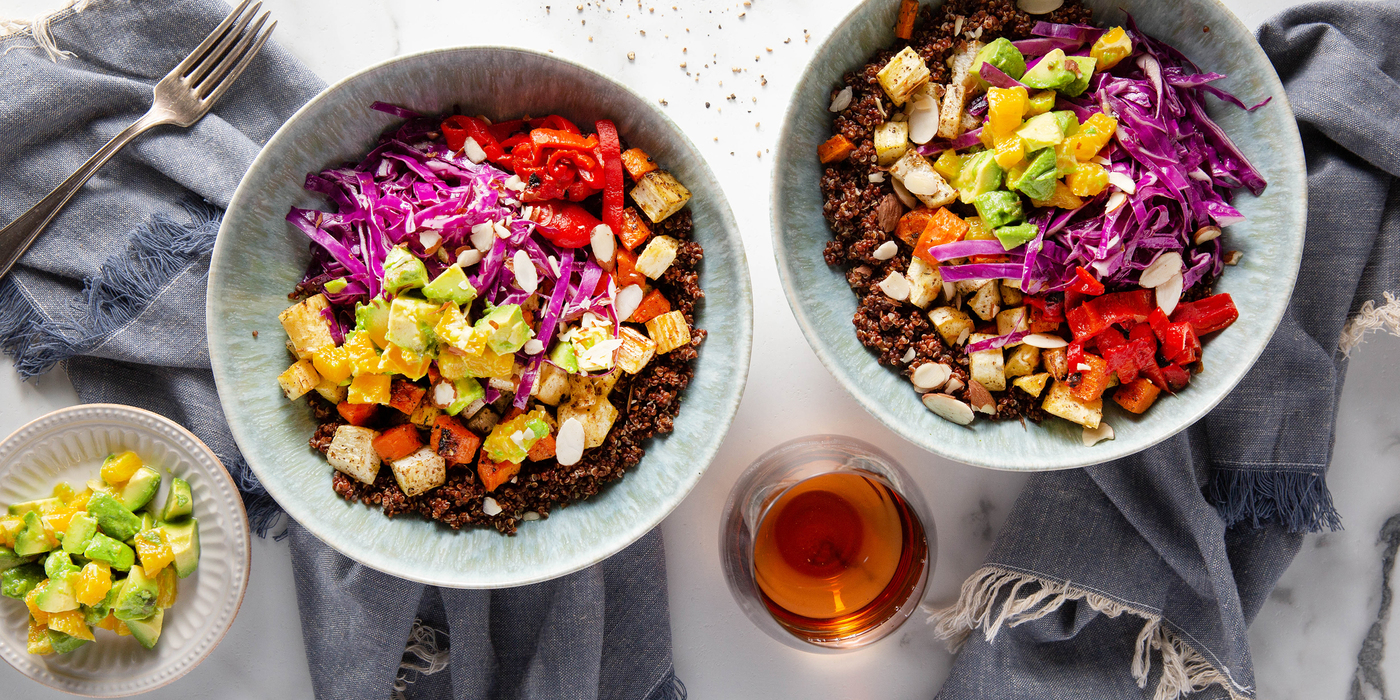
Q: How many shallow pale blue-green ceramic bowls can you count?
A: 2